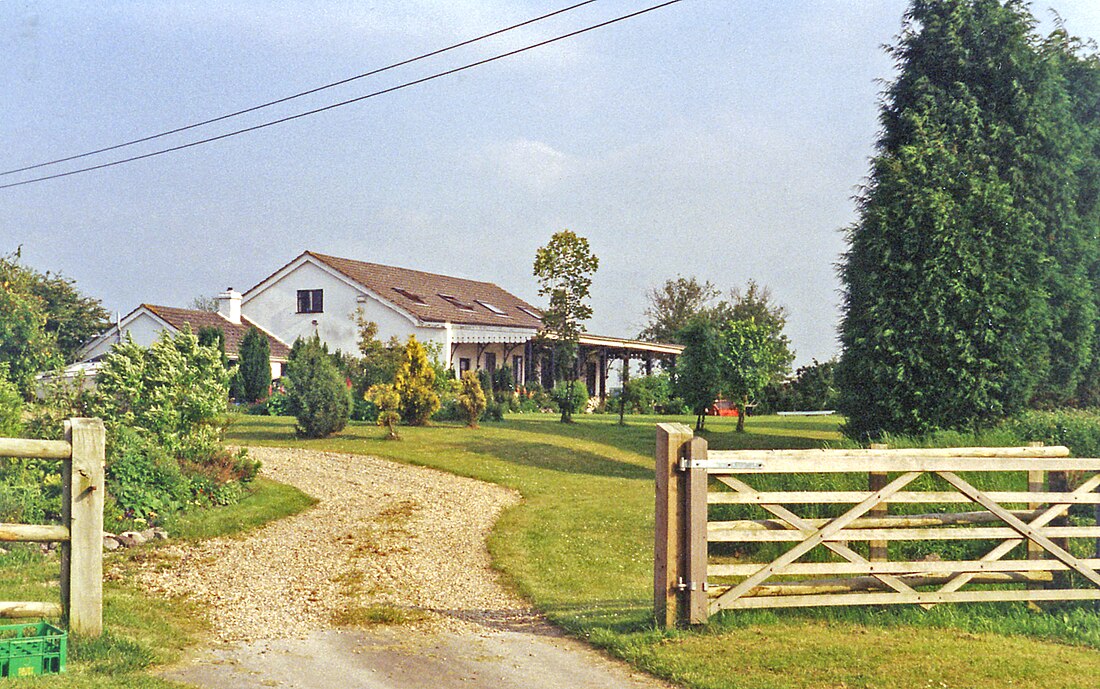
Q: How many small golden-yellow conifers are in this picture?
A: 3